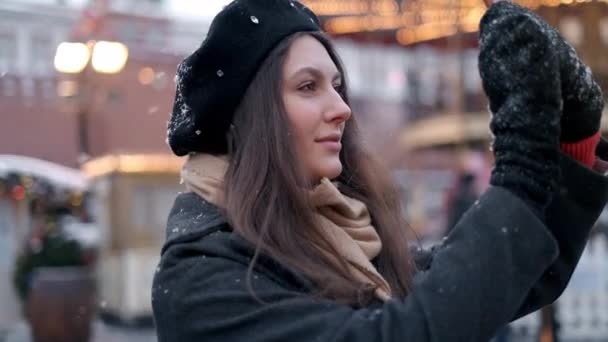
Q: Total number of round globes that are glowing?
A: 2